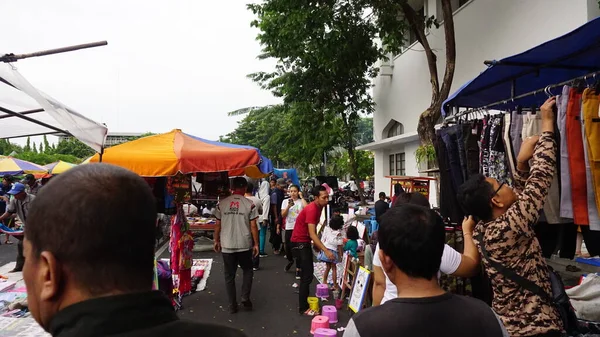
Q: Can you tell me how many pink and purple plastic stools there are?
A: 4